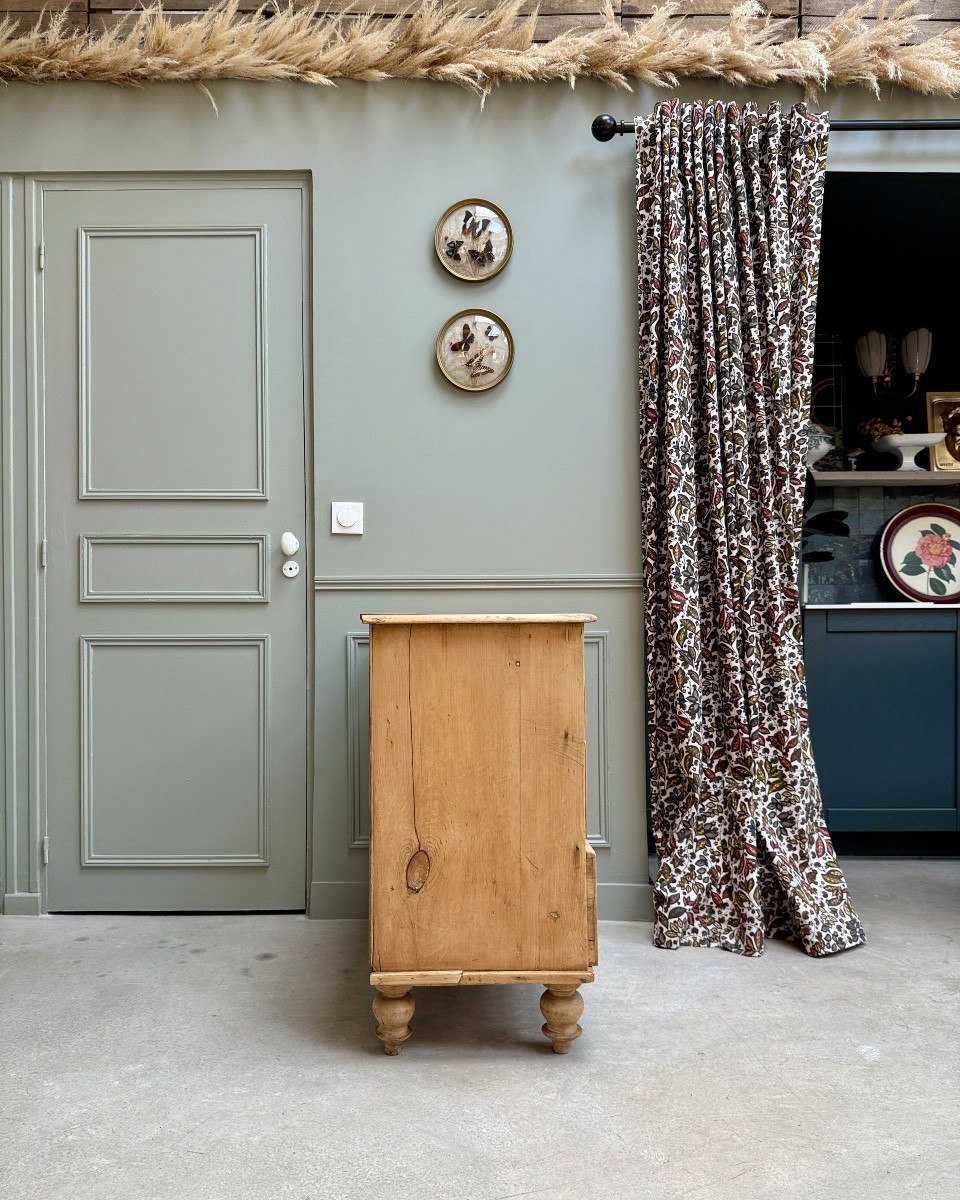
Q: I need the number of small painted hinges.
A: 3